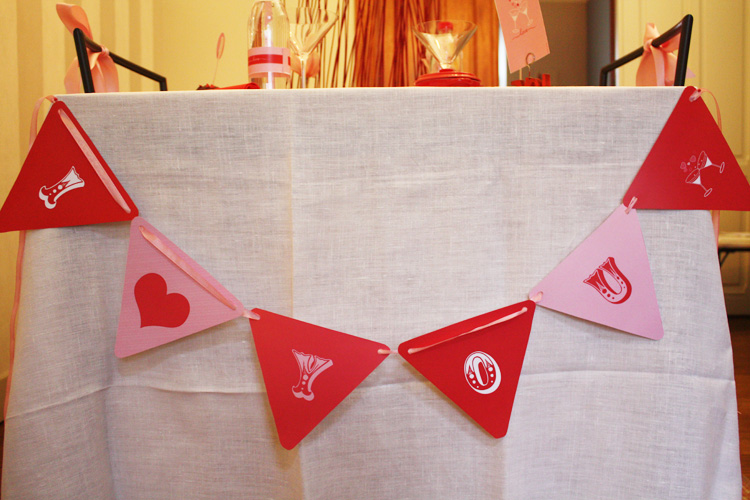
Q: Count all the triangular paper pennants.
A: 6